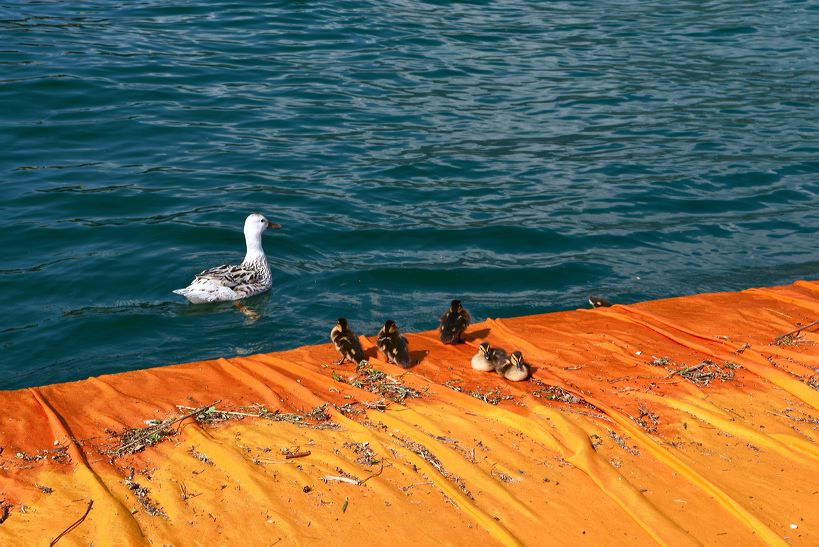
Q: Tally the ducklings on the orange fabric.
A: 5